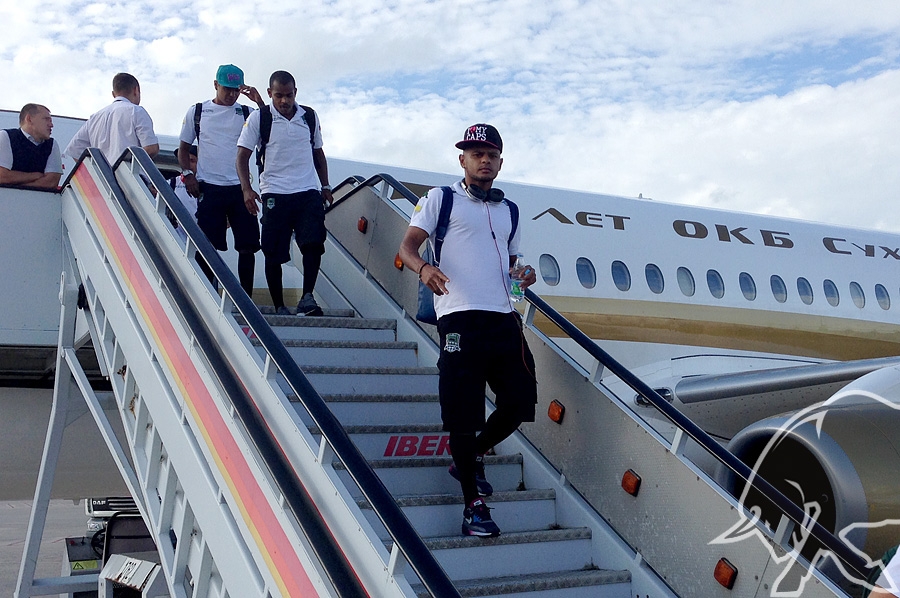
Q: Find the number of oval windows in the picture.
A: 12